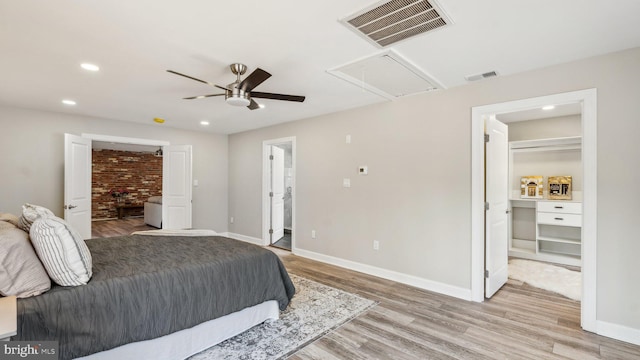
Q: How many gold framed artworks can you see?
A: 2